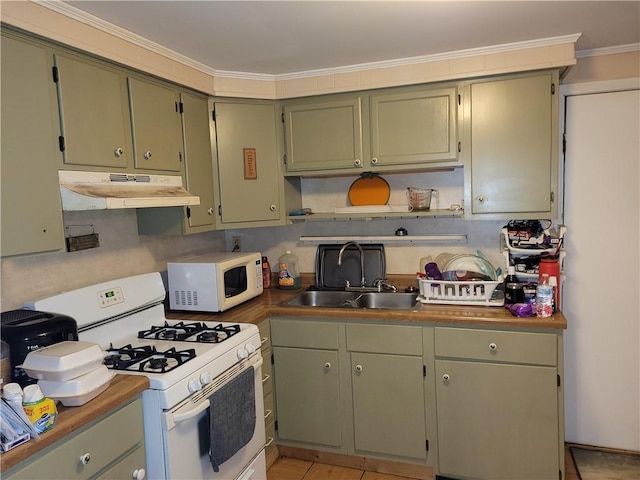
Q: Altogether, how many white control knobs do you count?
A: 4